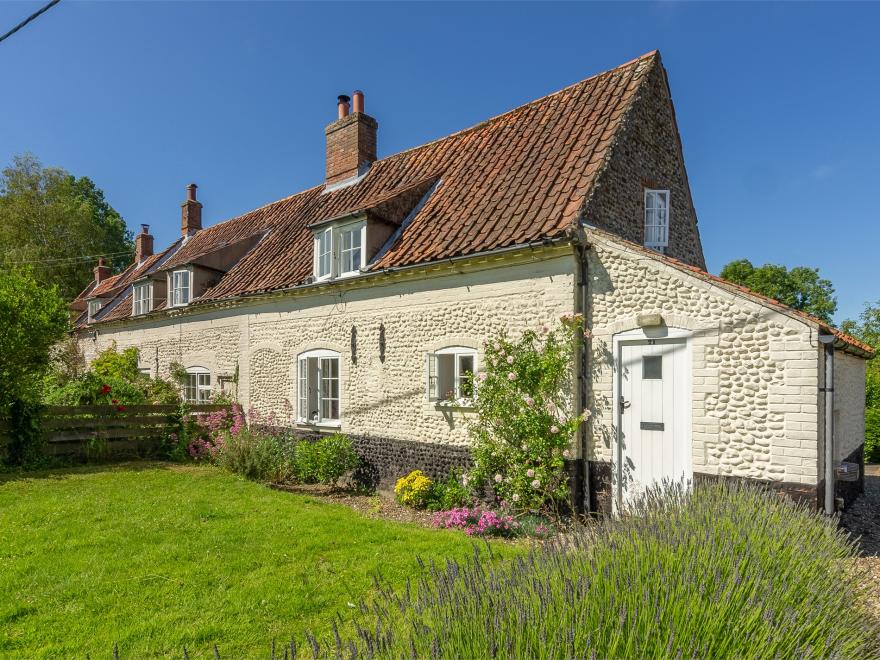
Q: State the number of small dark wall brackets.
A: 2